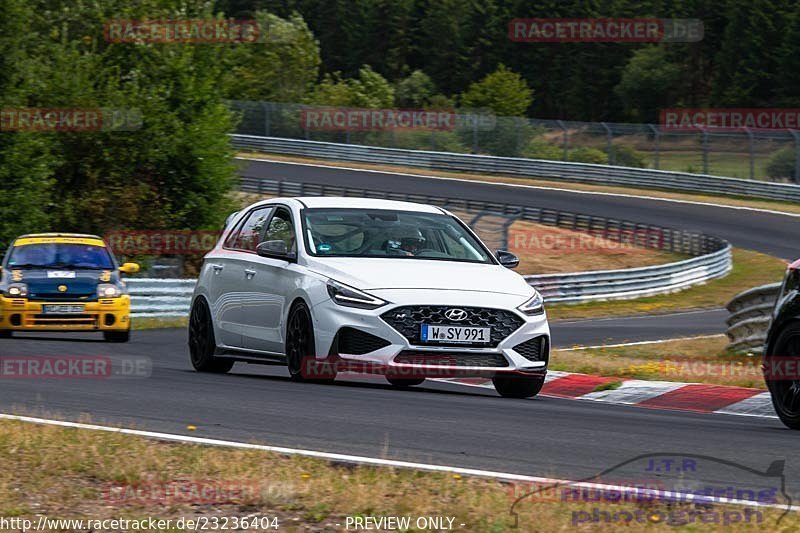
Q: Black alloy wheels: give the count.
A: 3